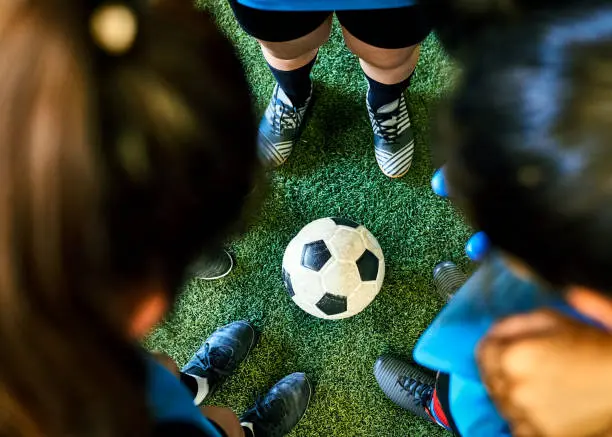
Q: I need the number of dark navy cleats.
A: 2